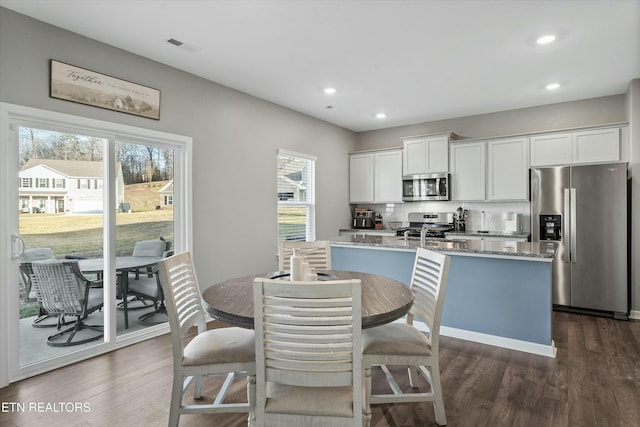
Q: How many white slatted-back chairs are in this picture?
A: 4